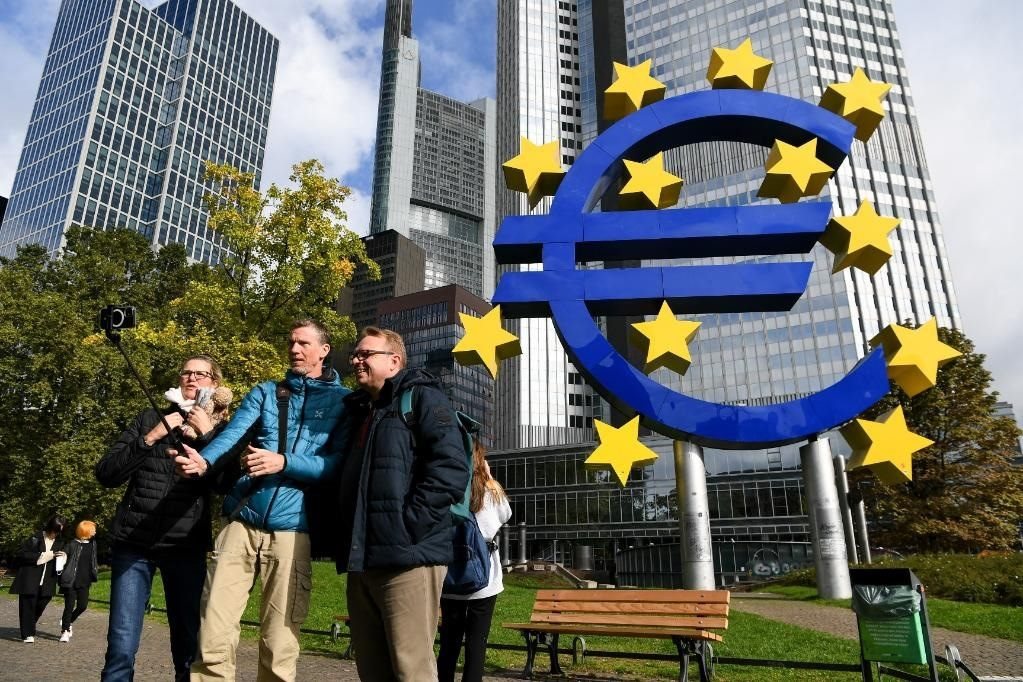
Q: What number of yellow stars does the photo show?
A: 12